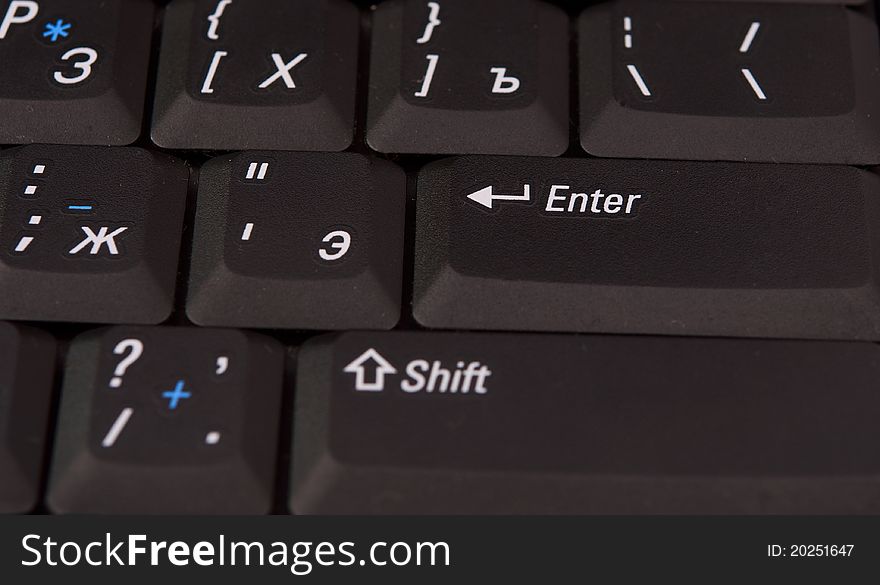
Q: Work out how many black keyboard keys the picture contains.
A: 10